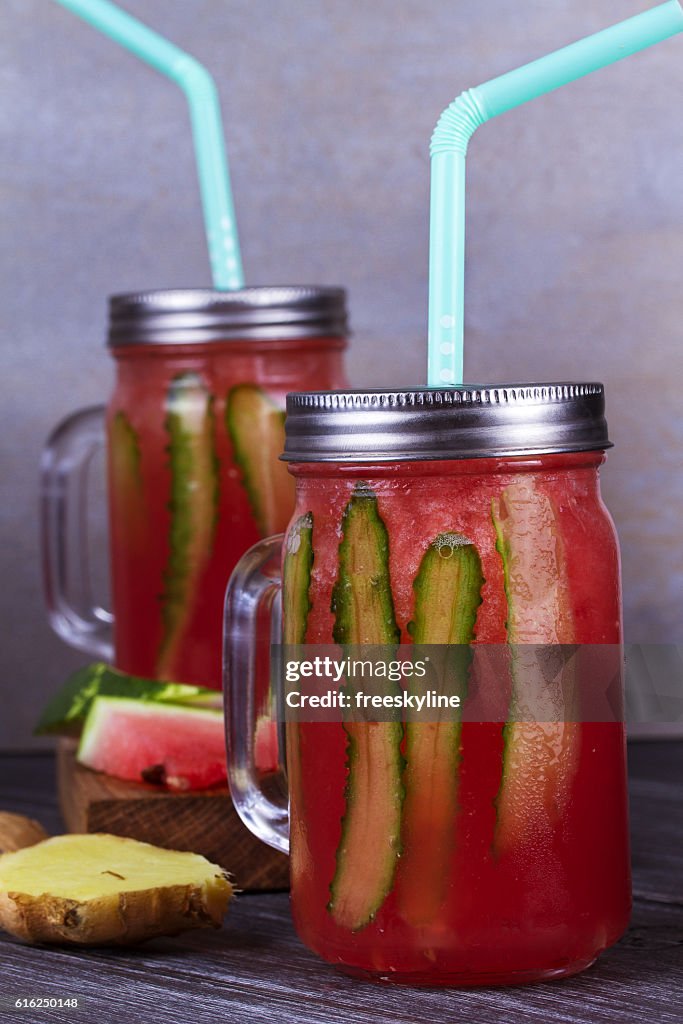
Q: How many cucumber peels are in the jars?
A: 7